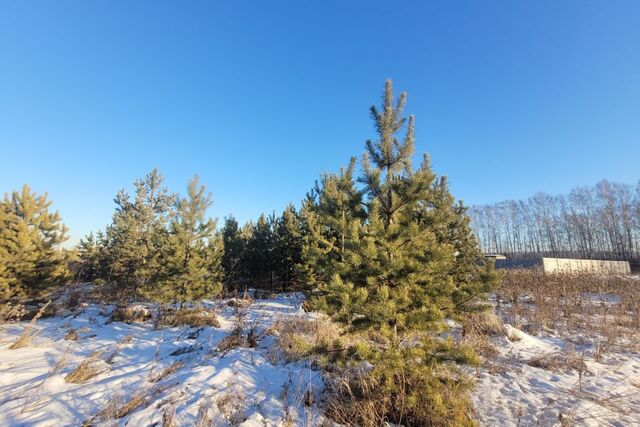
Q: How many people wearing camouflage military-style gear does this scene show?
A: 0